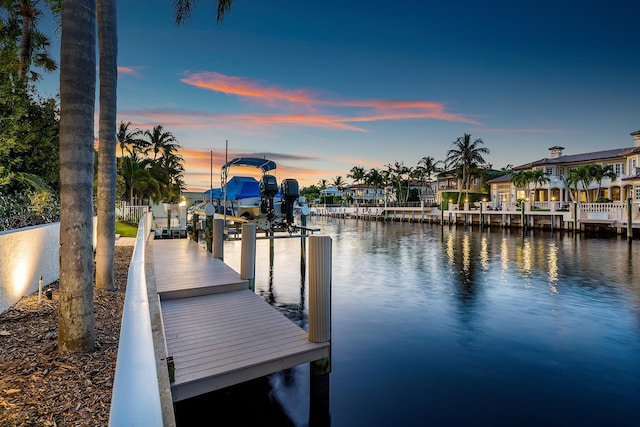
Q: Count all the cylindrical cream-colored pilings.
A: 3